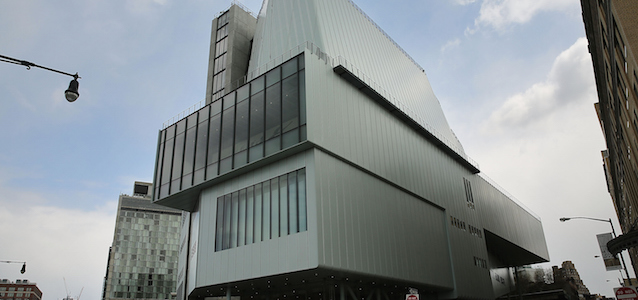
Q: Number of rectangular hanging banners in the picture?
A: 1